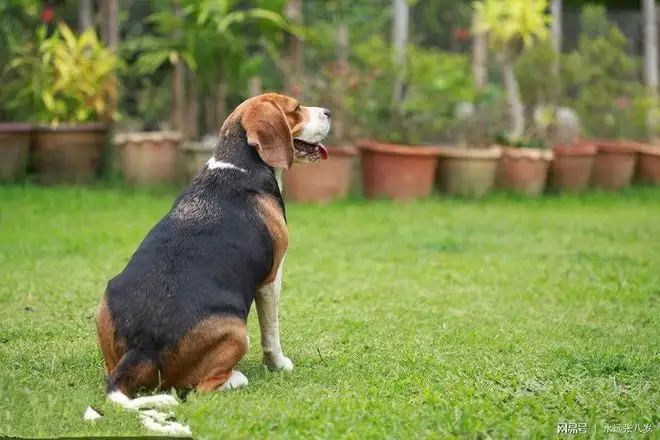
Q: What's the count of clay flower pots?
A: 11